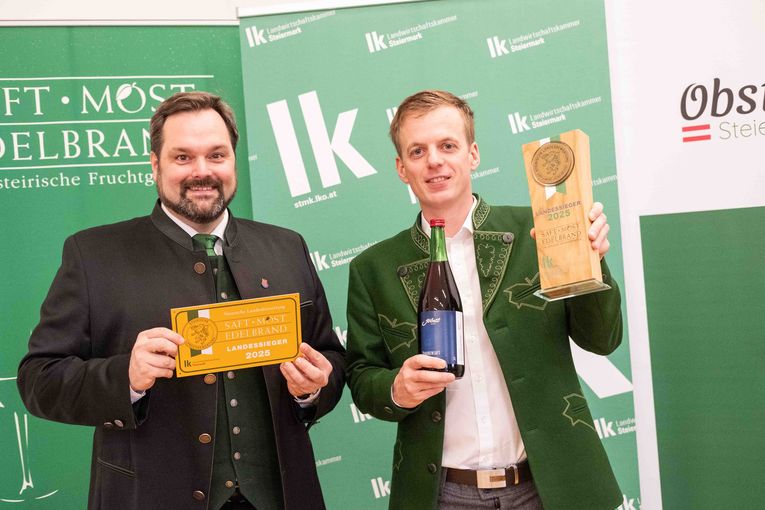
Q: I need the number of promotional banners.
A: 3